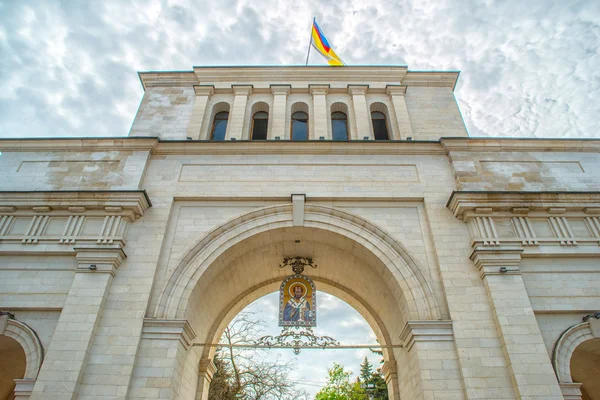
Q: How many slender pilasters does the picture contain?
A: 6